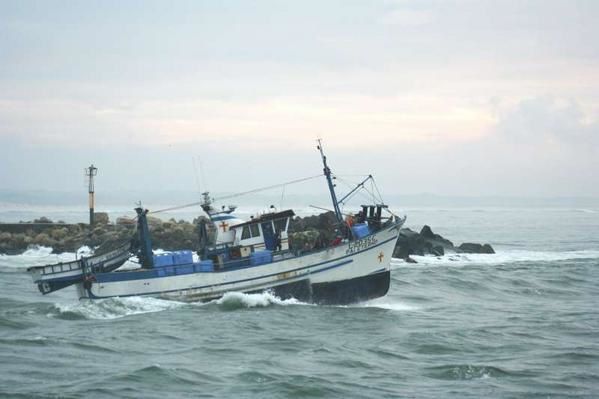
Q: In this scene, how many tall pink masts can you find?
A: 0